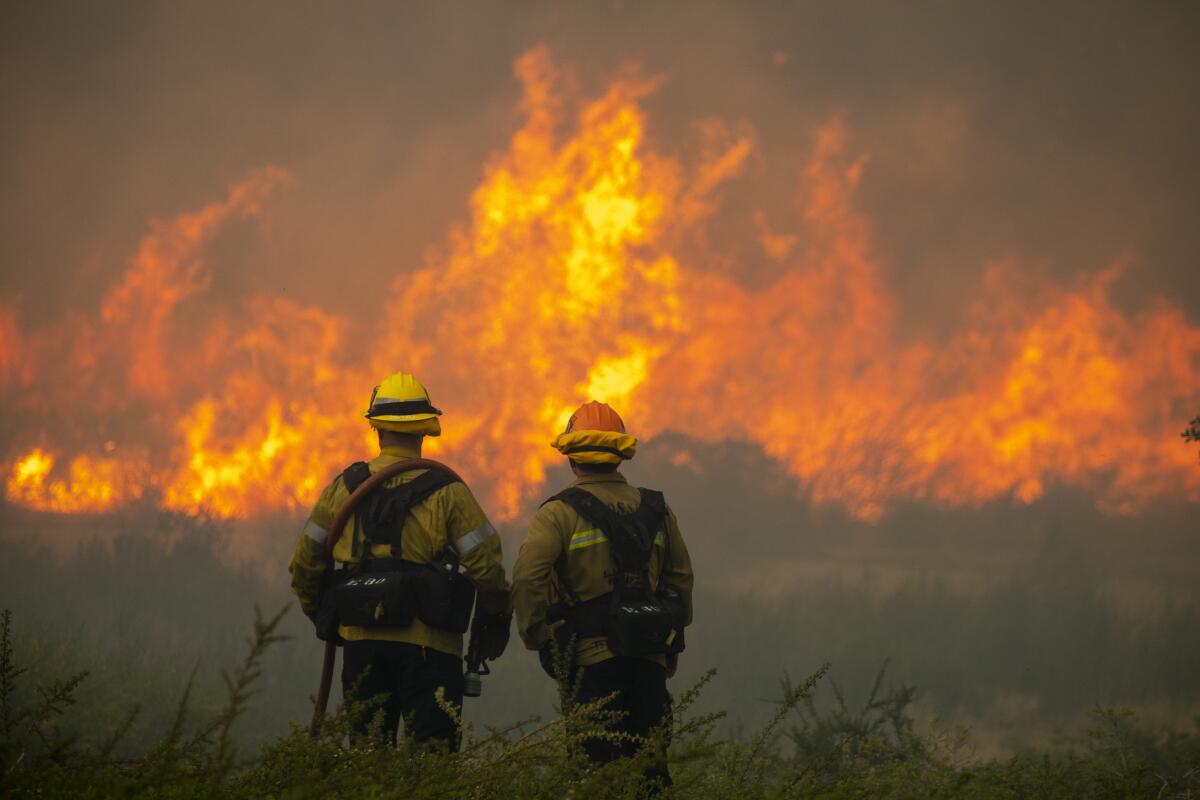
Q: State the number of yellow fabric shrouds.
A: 2